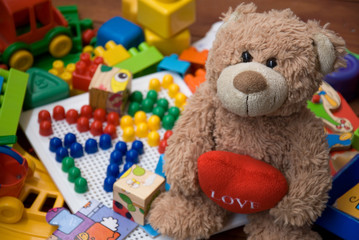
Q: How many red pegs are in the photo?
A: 12